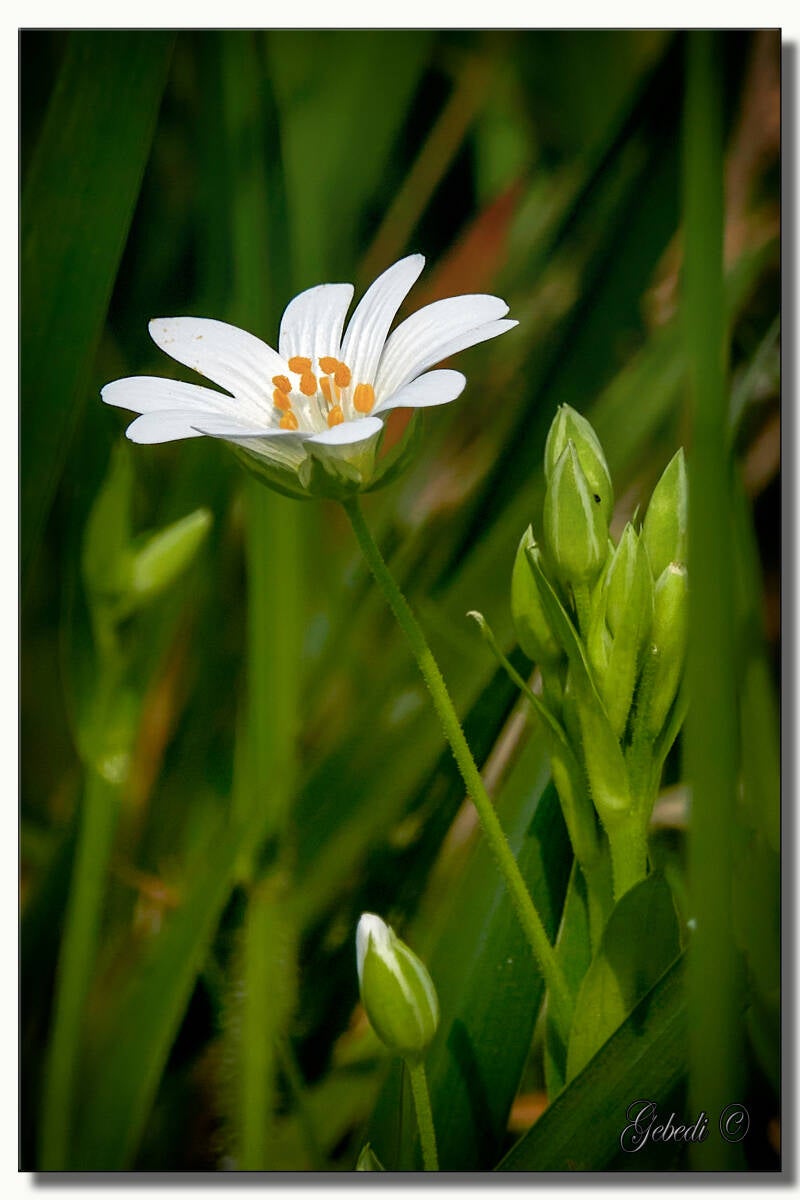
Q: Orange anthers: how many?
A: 10